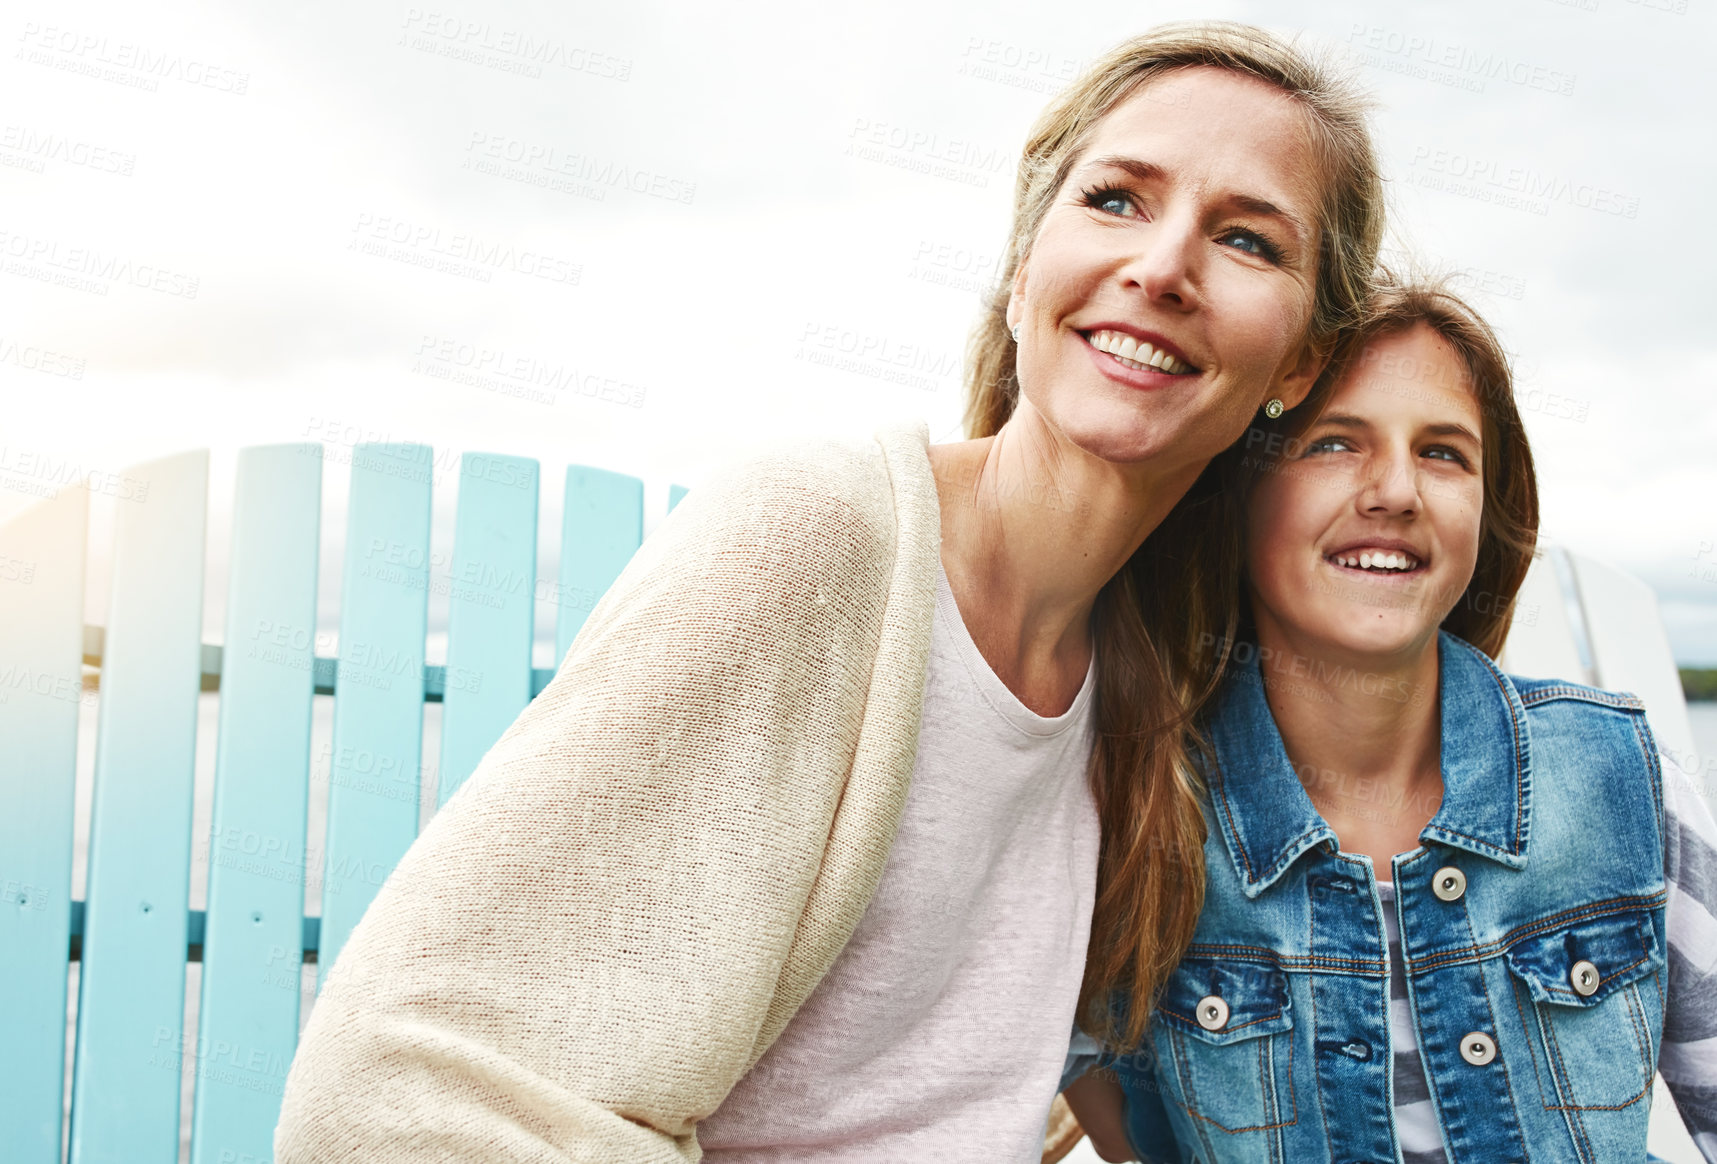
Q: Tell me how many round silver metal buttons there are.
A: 4